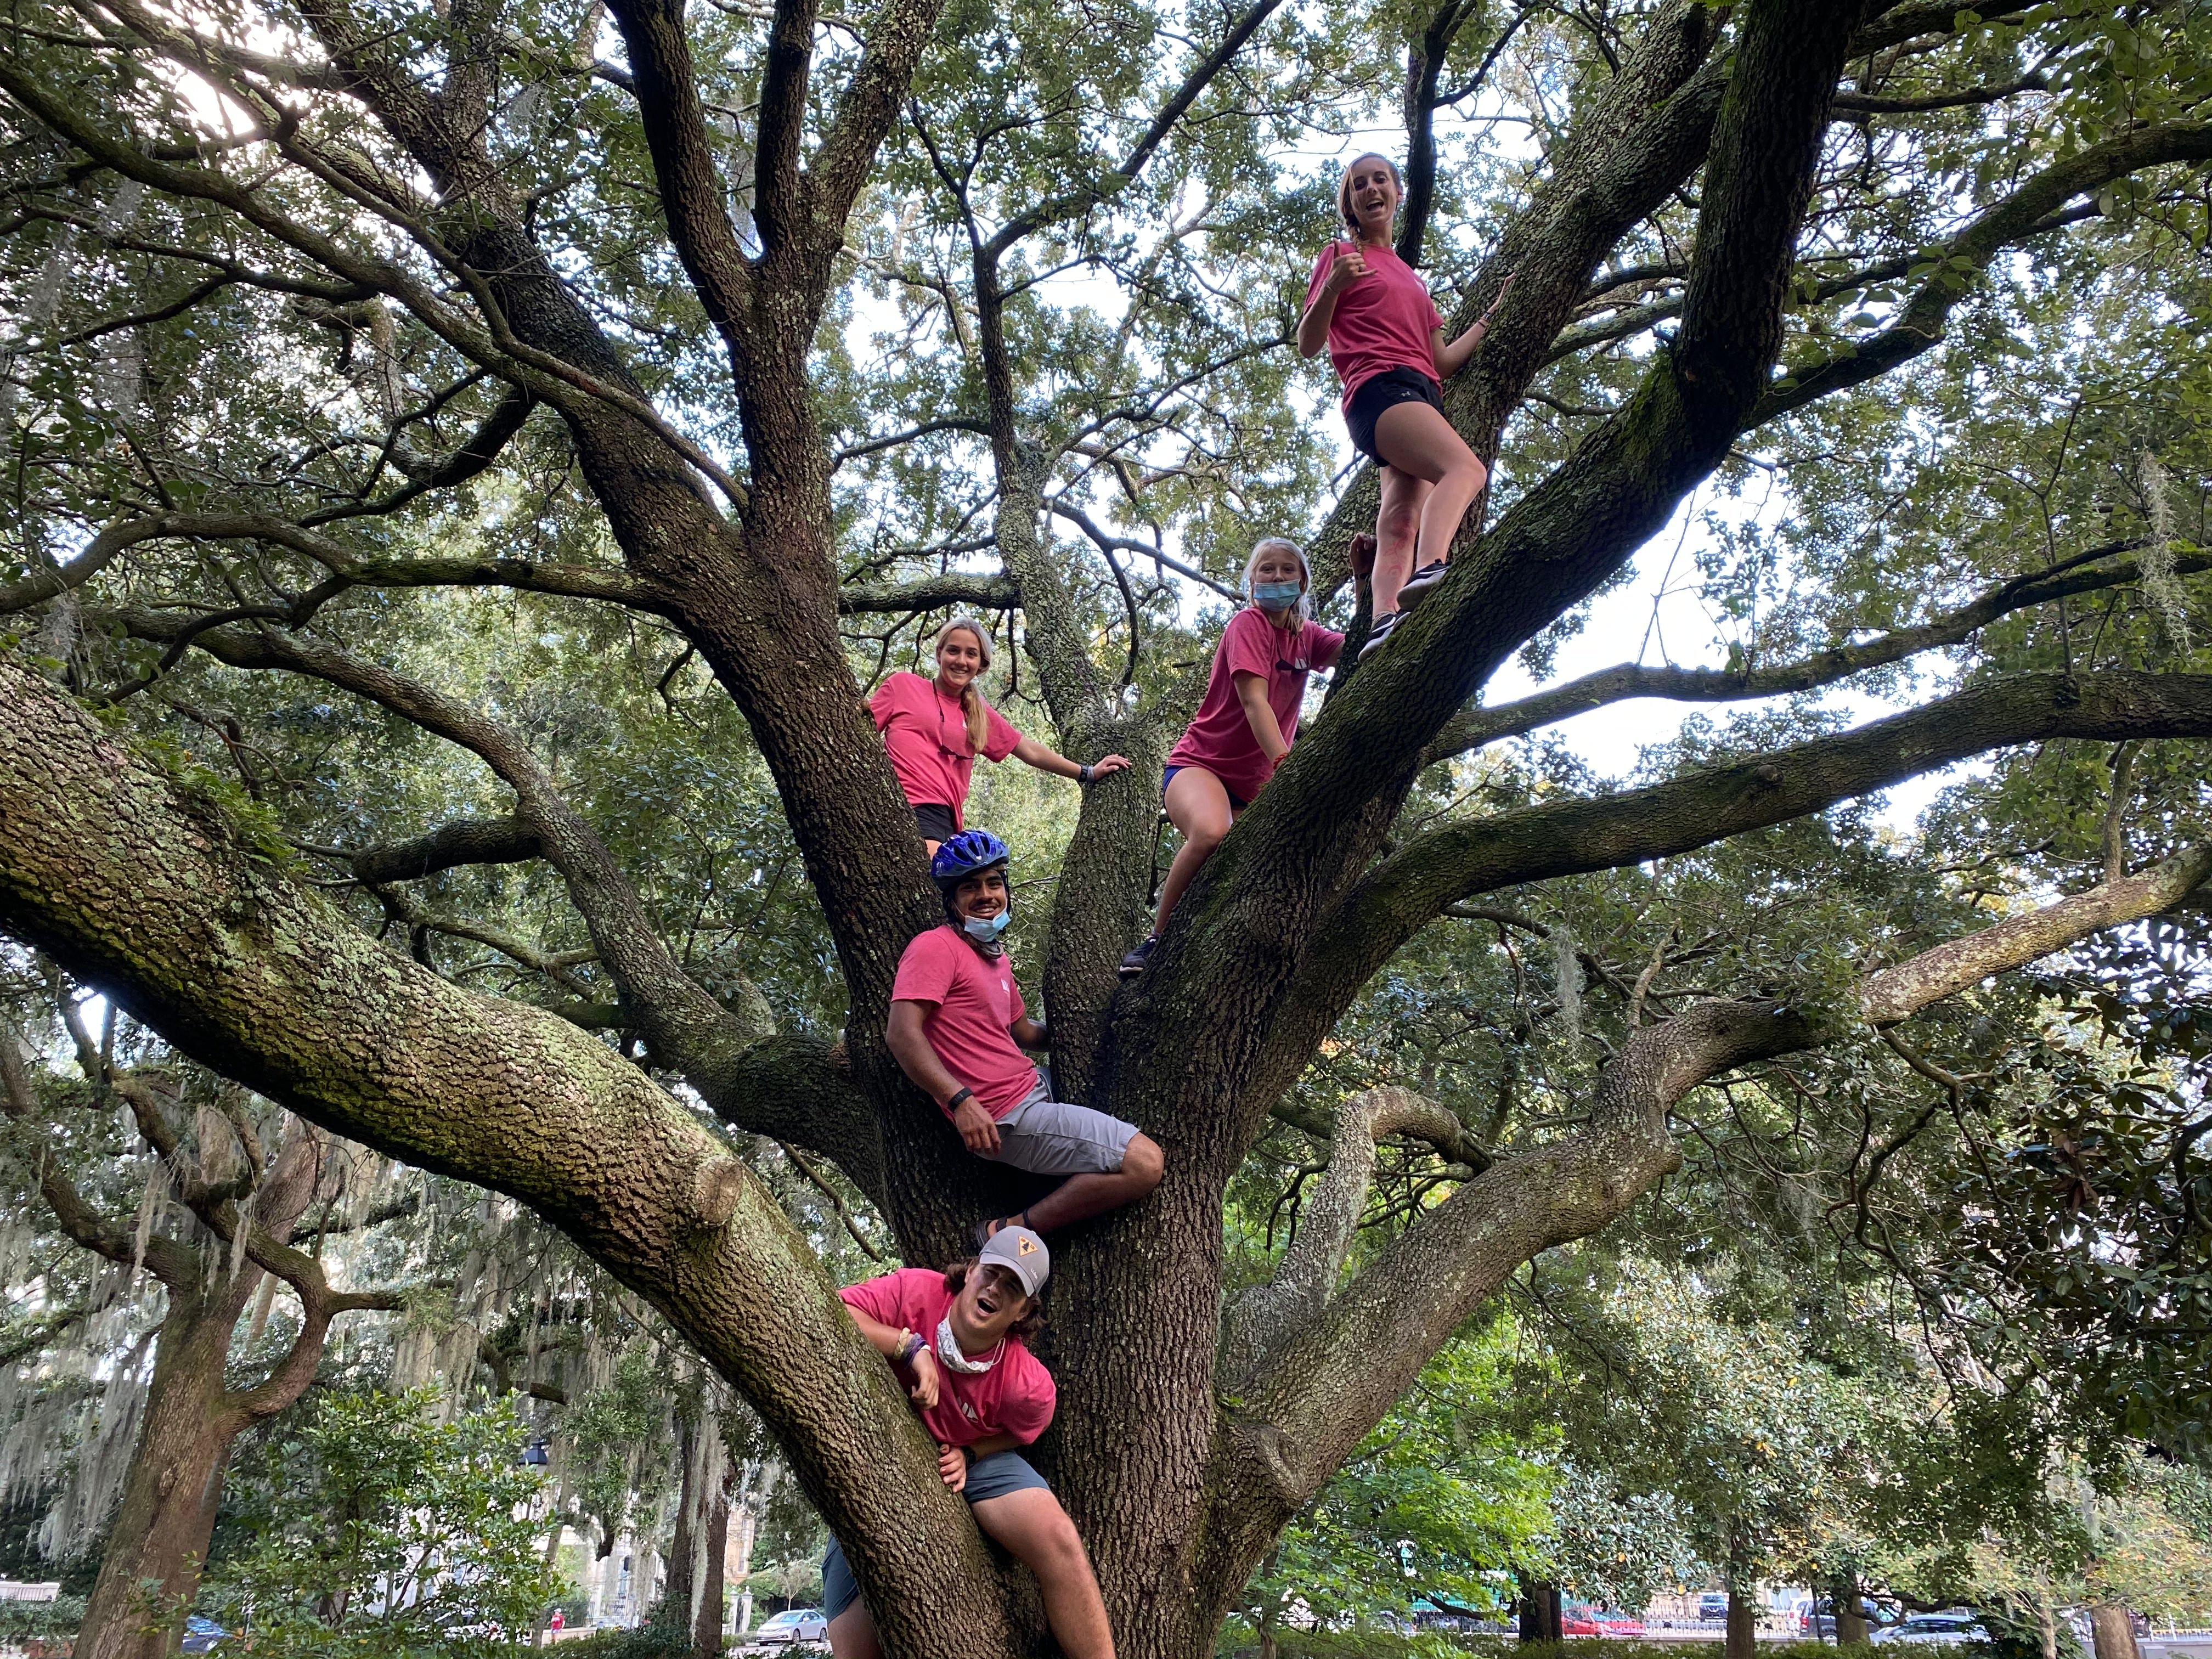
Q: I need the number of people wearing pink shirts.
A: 5